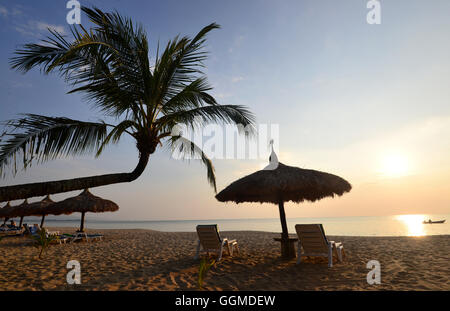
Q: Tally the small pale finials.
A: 1